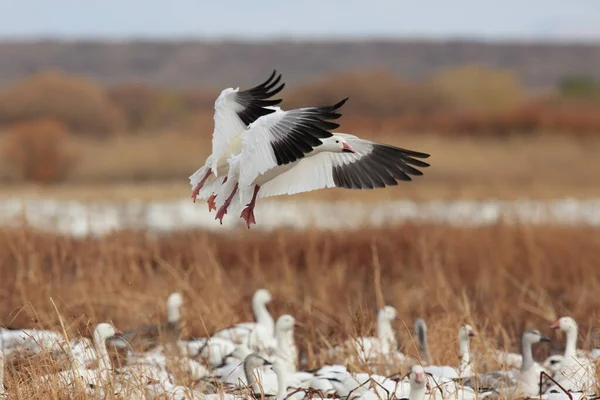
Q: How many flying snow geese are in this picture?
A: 2